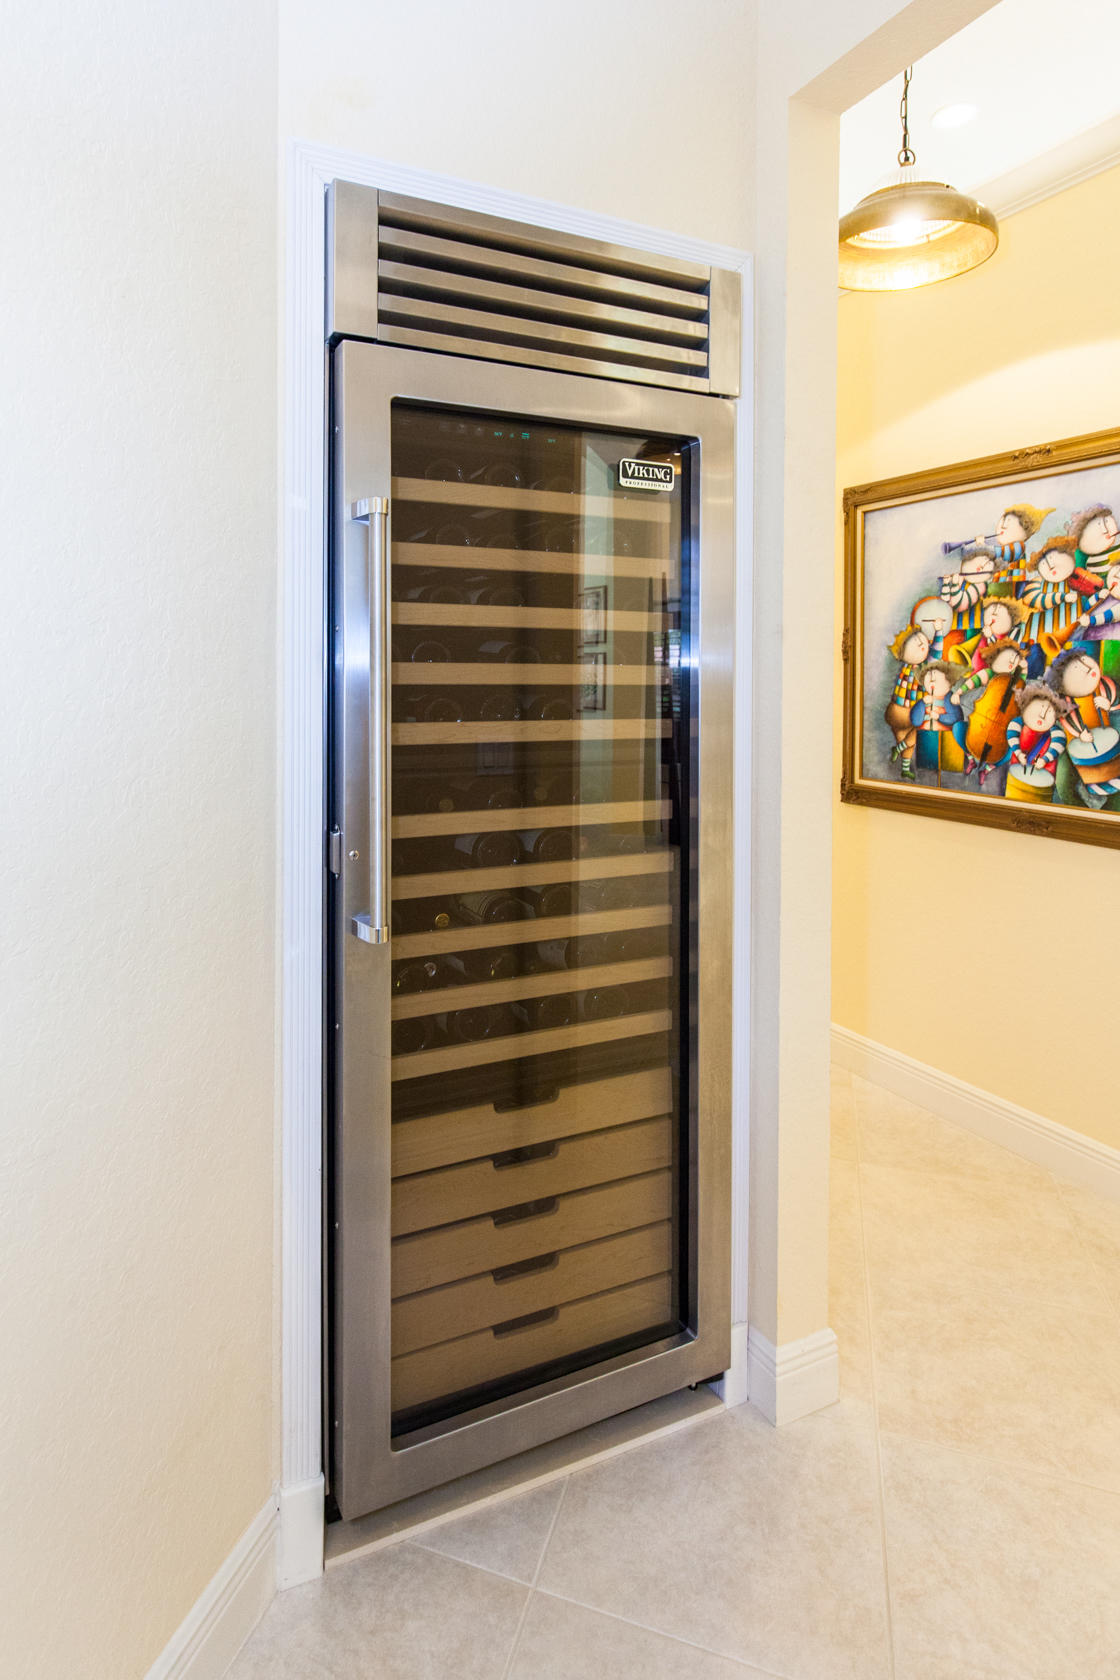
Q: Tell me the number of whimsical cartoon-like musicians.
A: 11